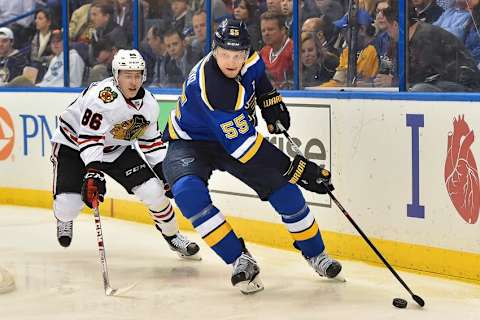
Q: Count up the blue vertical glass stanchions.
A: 5